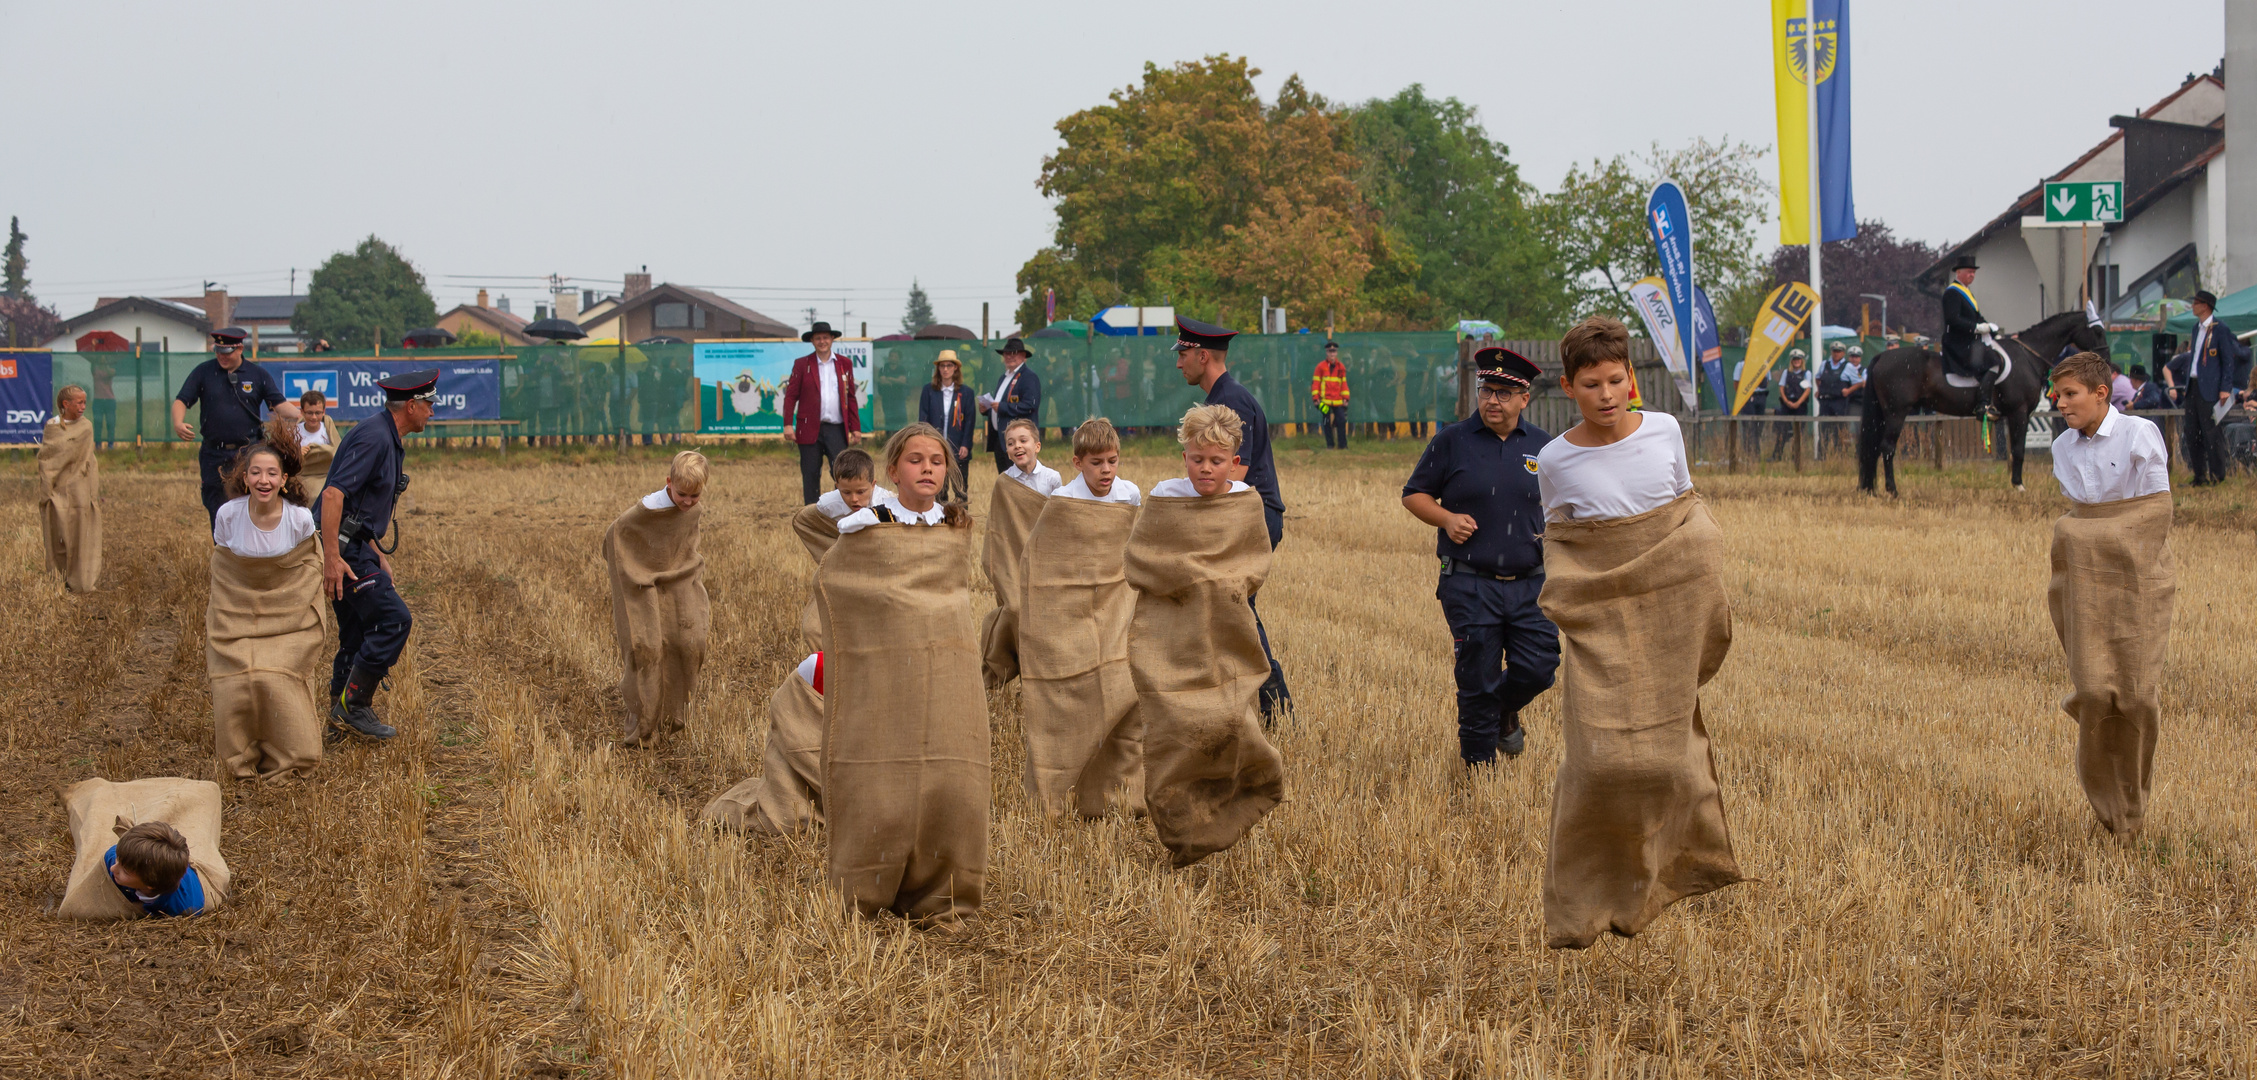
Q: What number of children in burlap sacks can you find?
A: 13